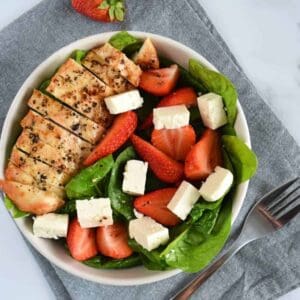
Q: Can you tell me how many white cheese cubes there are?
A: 9